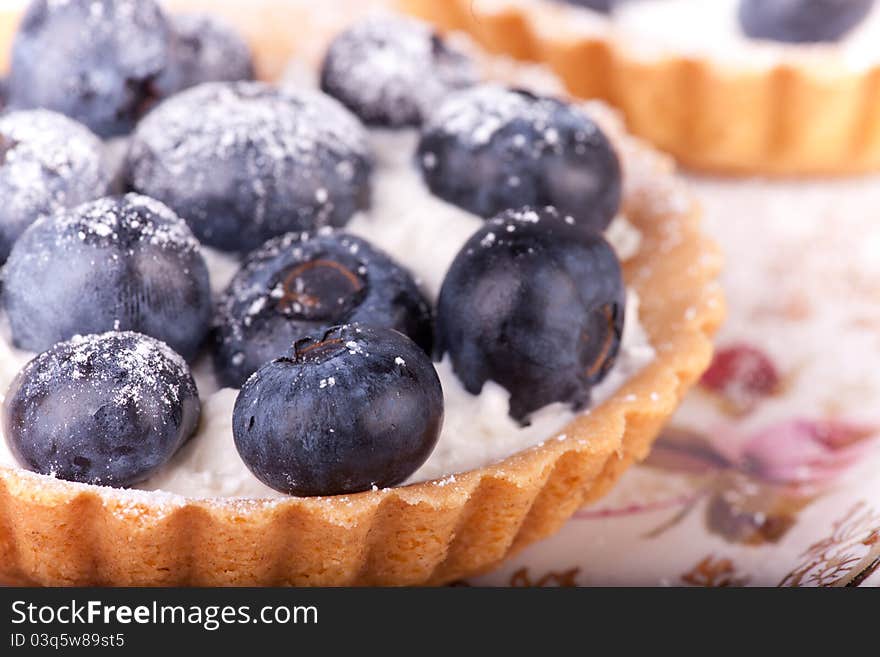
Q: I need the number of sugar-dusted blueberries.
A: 11